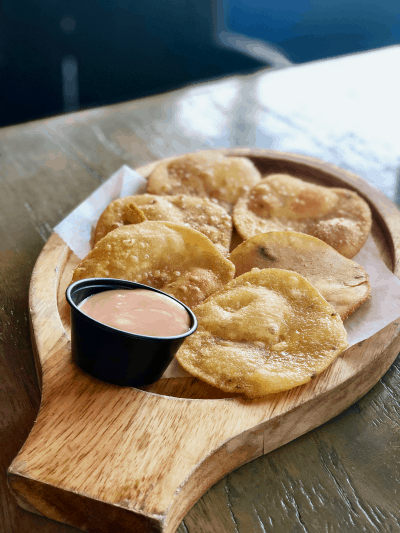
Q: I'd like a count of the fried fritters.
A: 6